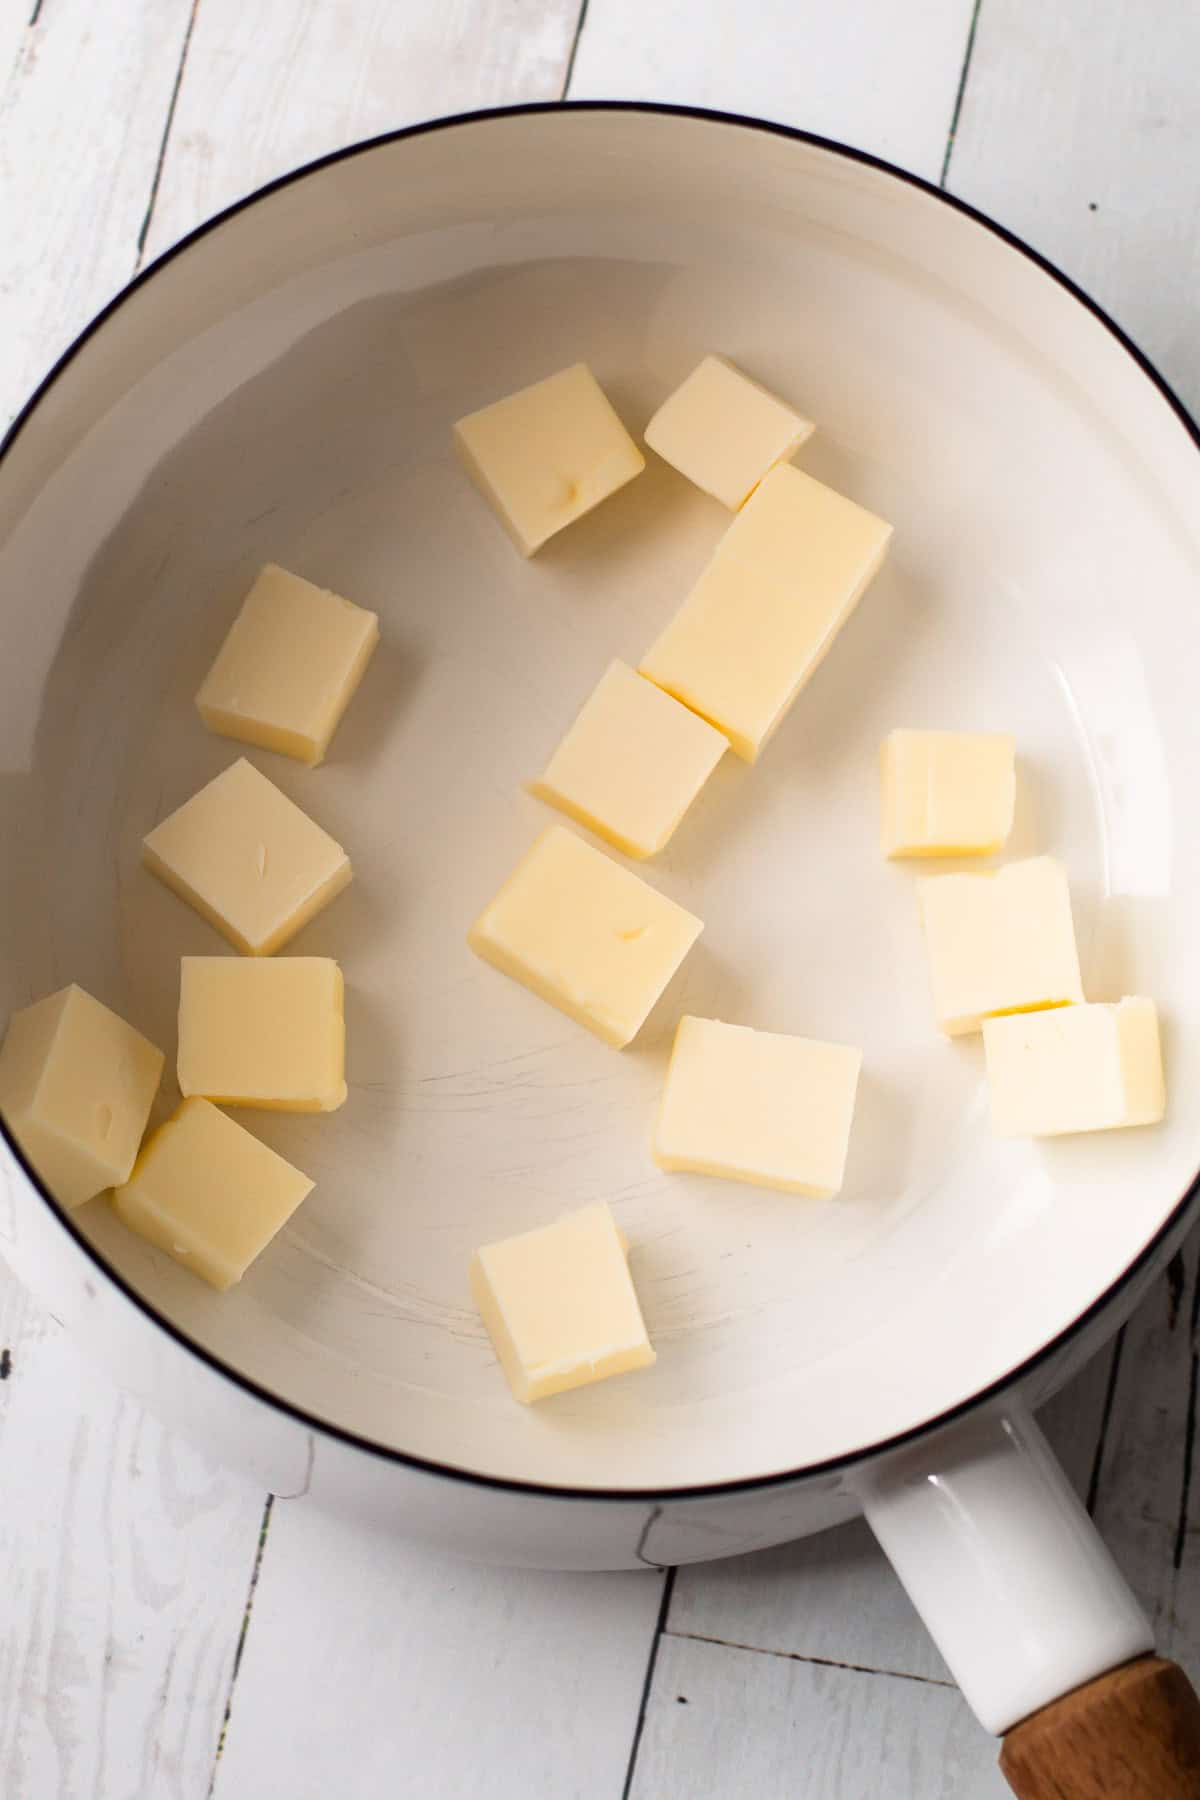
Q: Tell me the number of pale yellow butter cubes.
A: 15